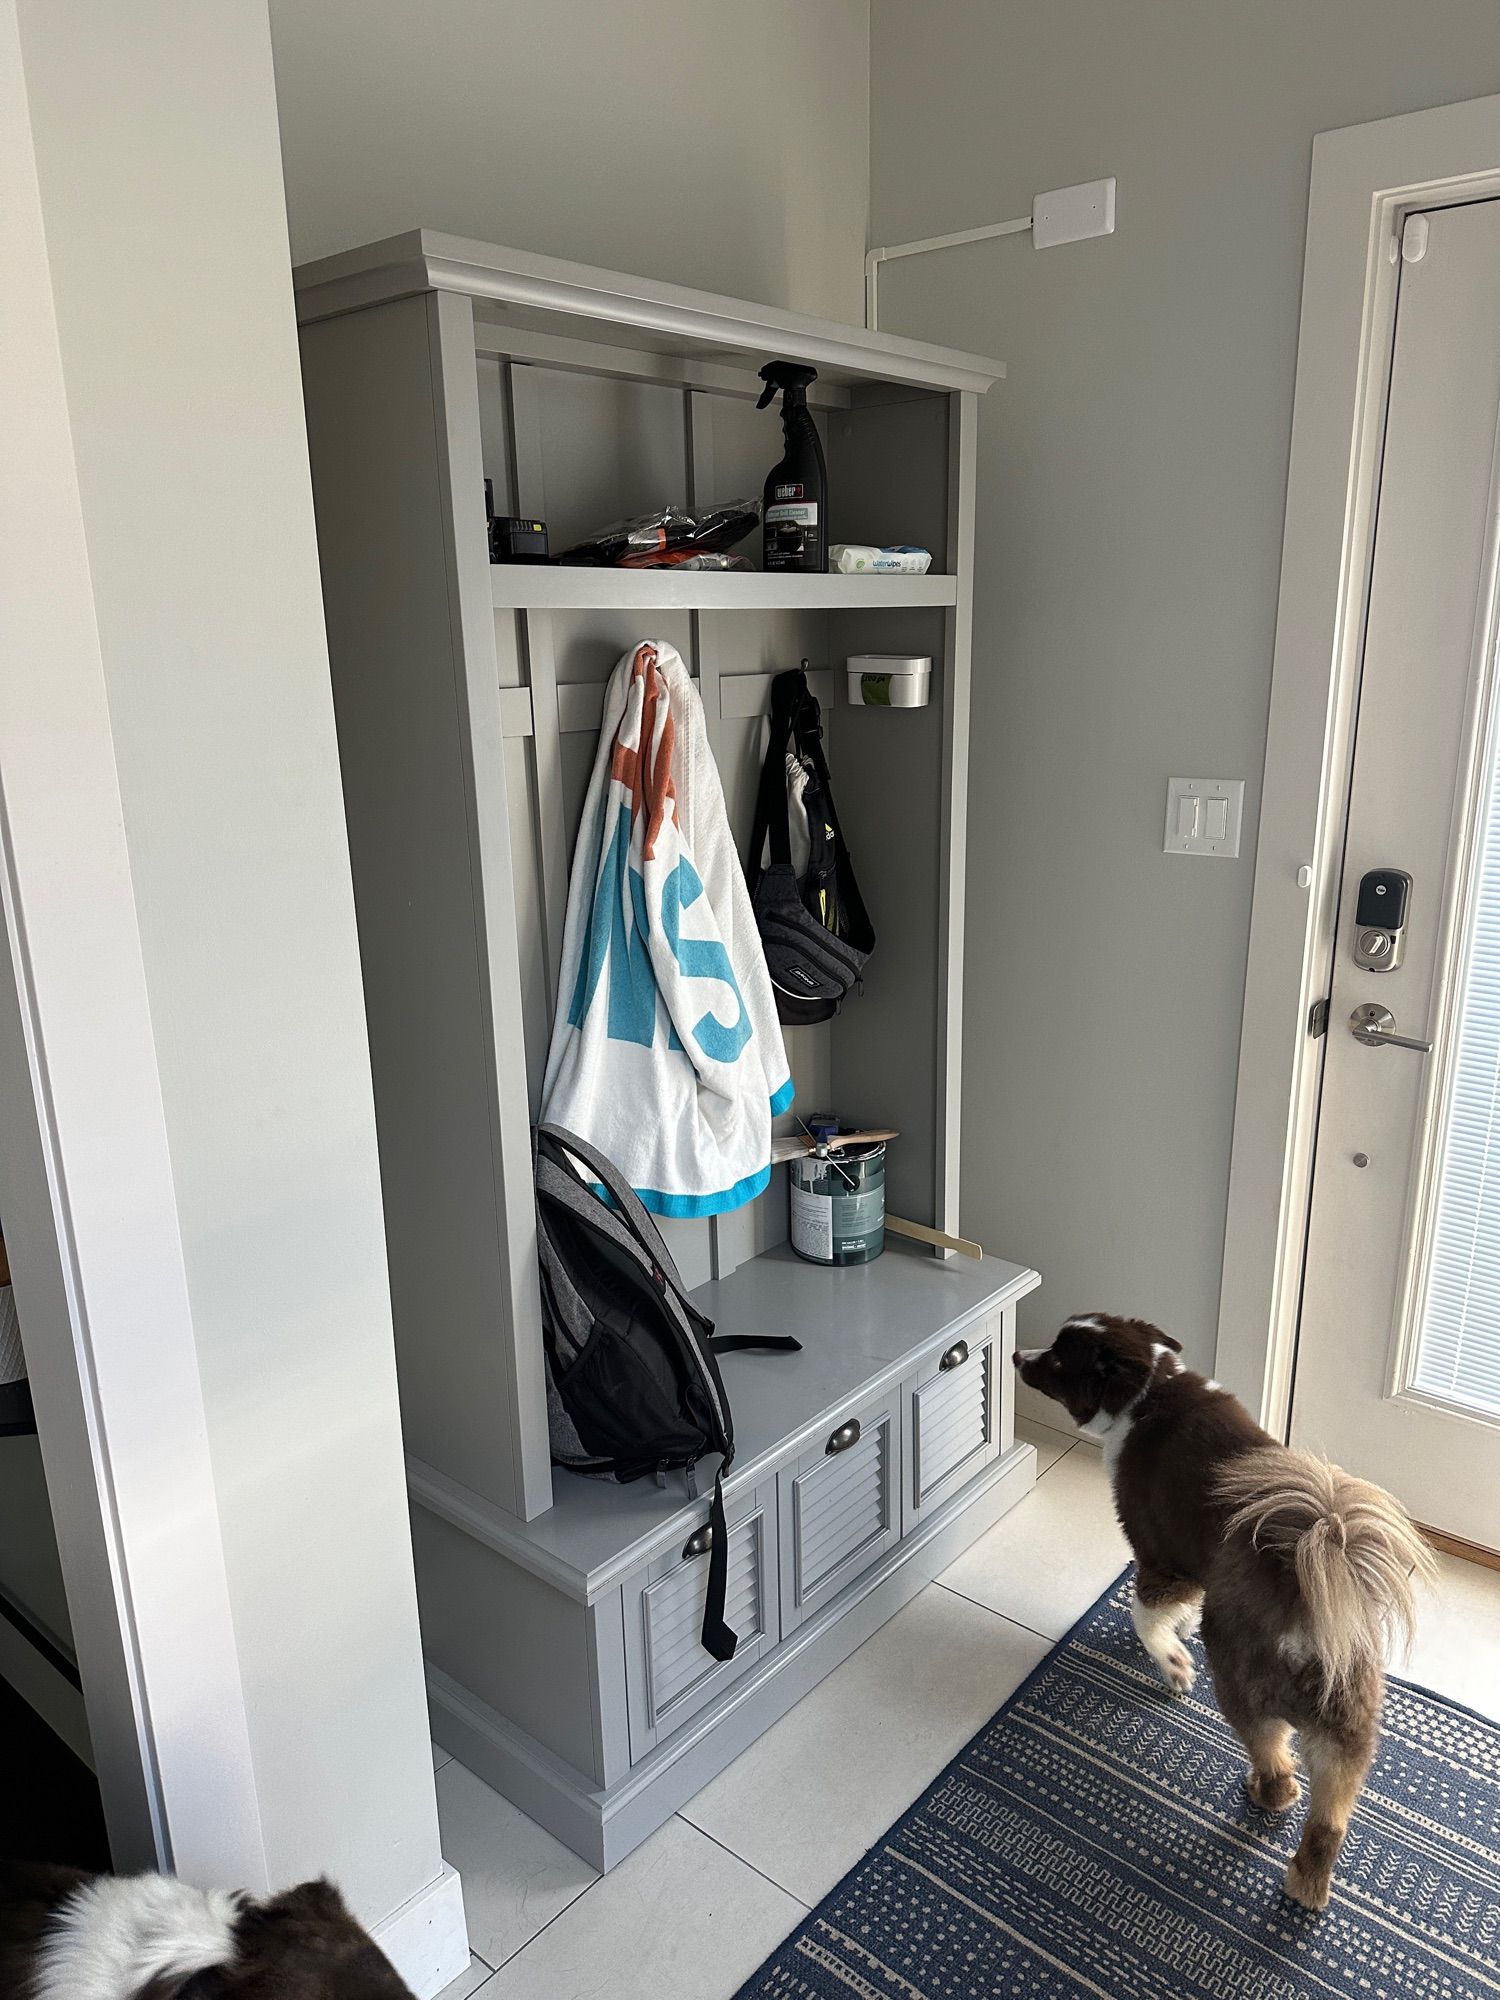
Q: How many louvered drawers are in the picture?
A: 3